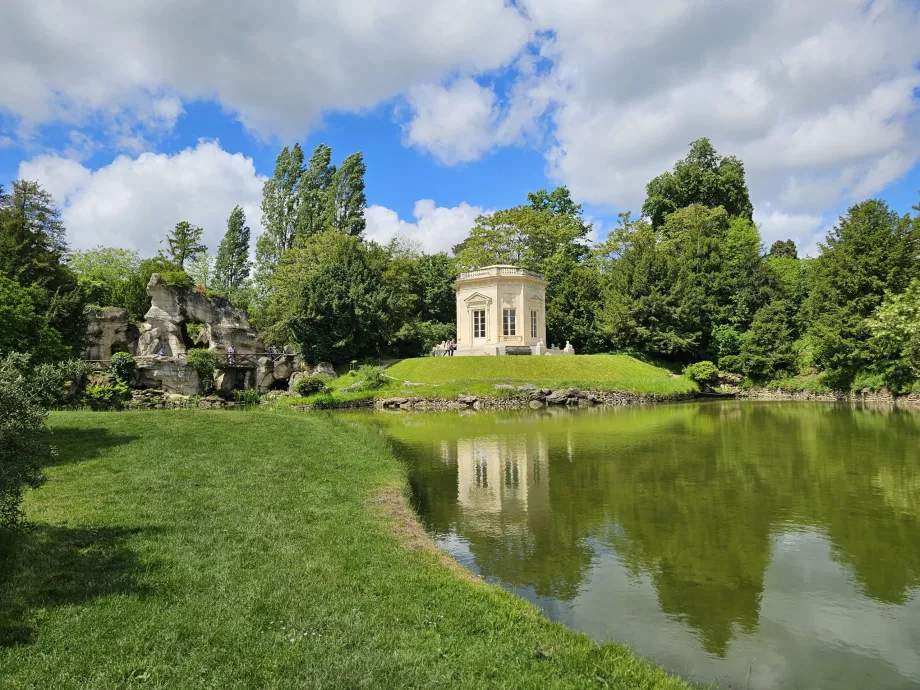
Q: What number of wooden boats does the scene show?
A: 0